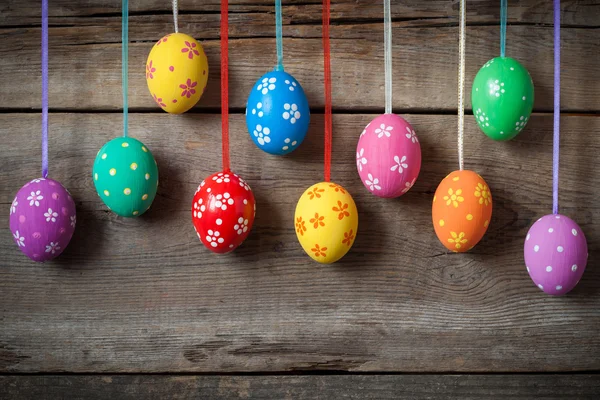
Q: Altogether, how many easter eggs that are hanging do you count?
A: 10